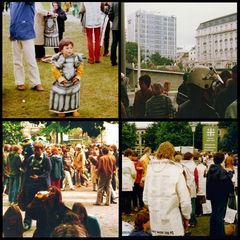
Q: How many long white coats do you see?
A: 1